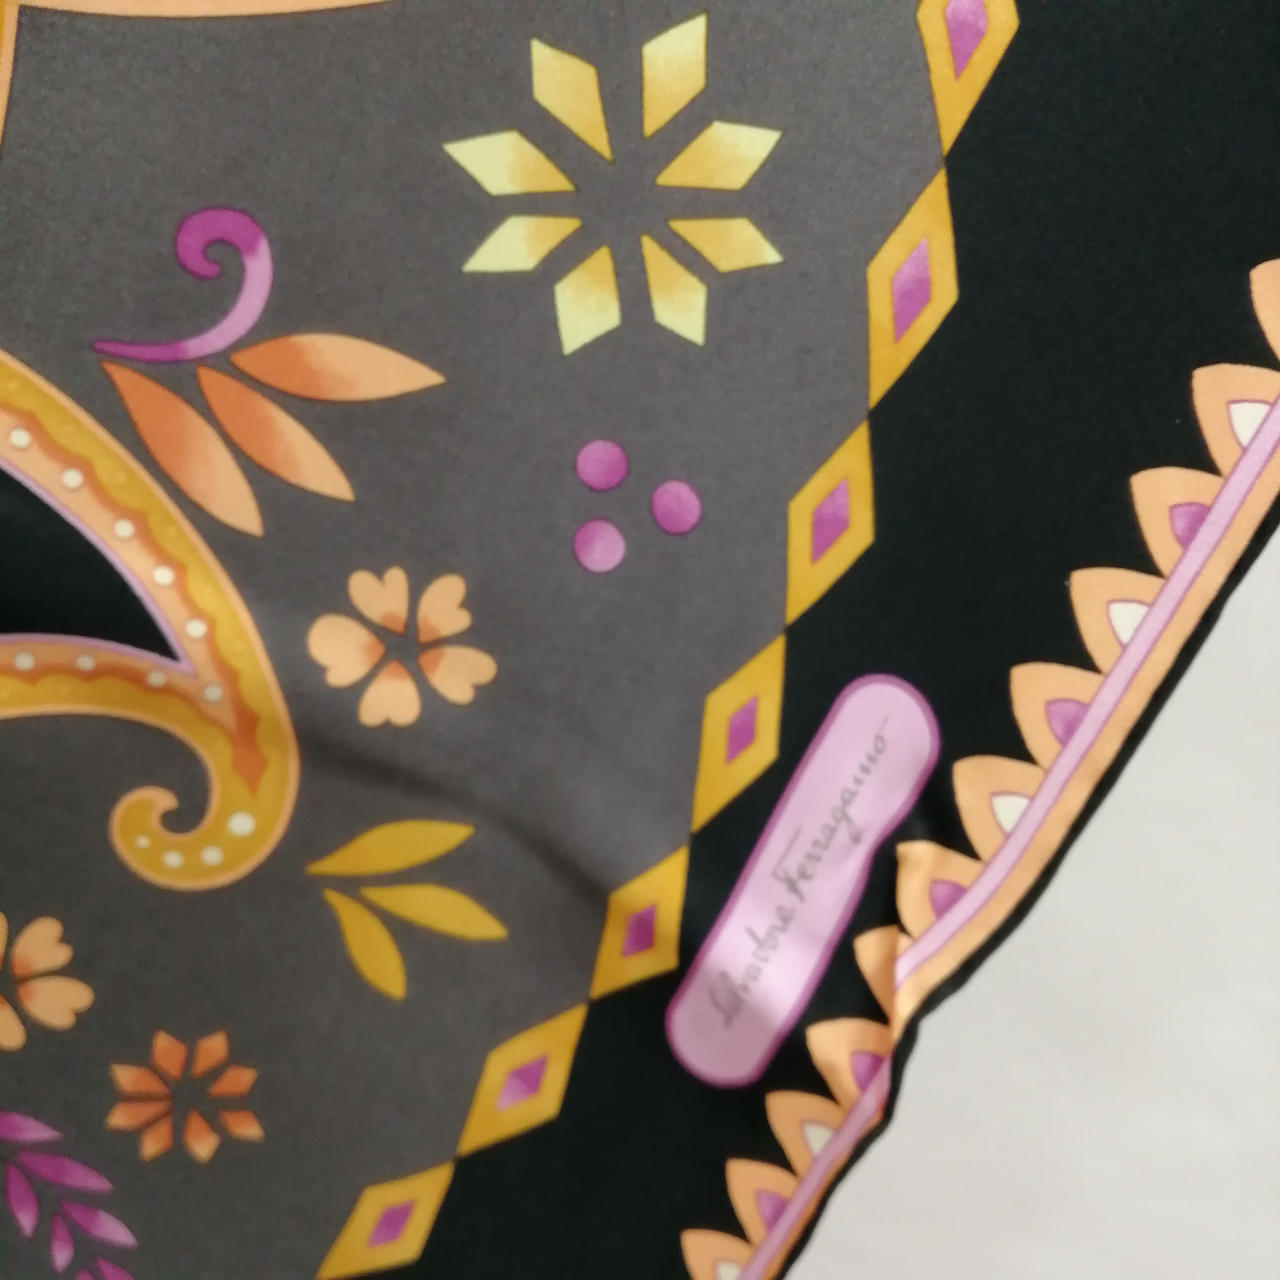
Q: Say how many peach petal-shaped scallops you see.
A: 12